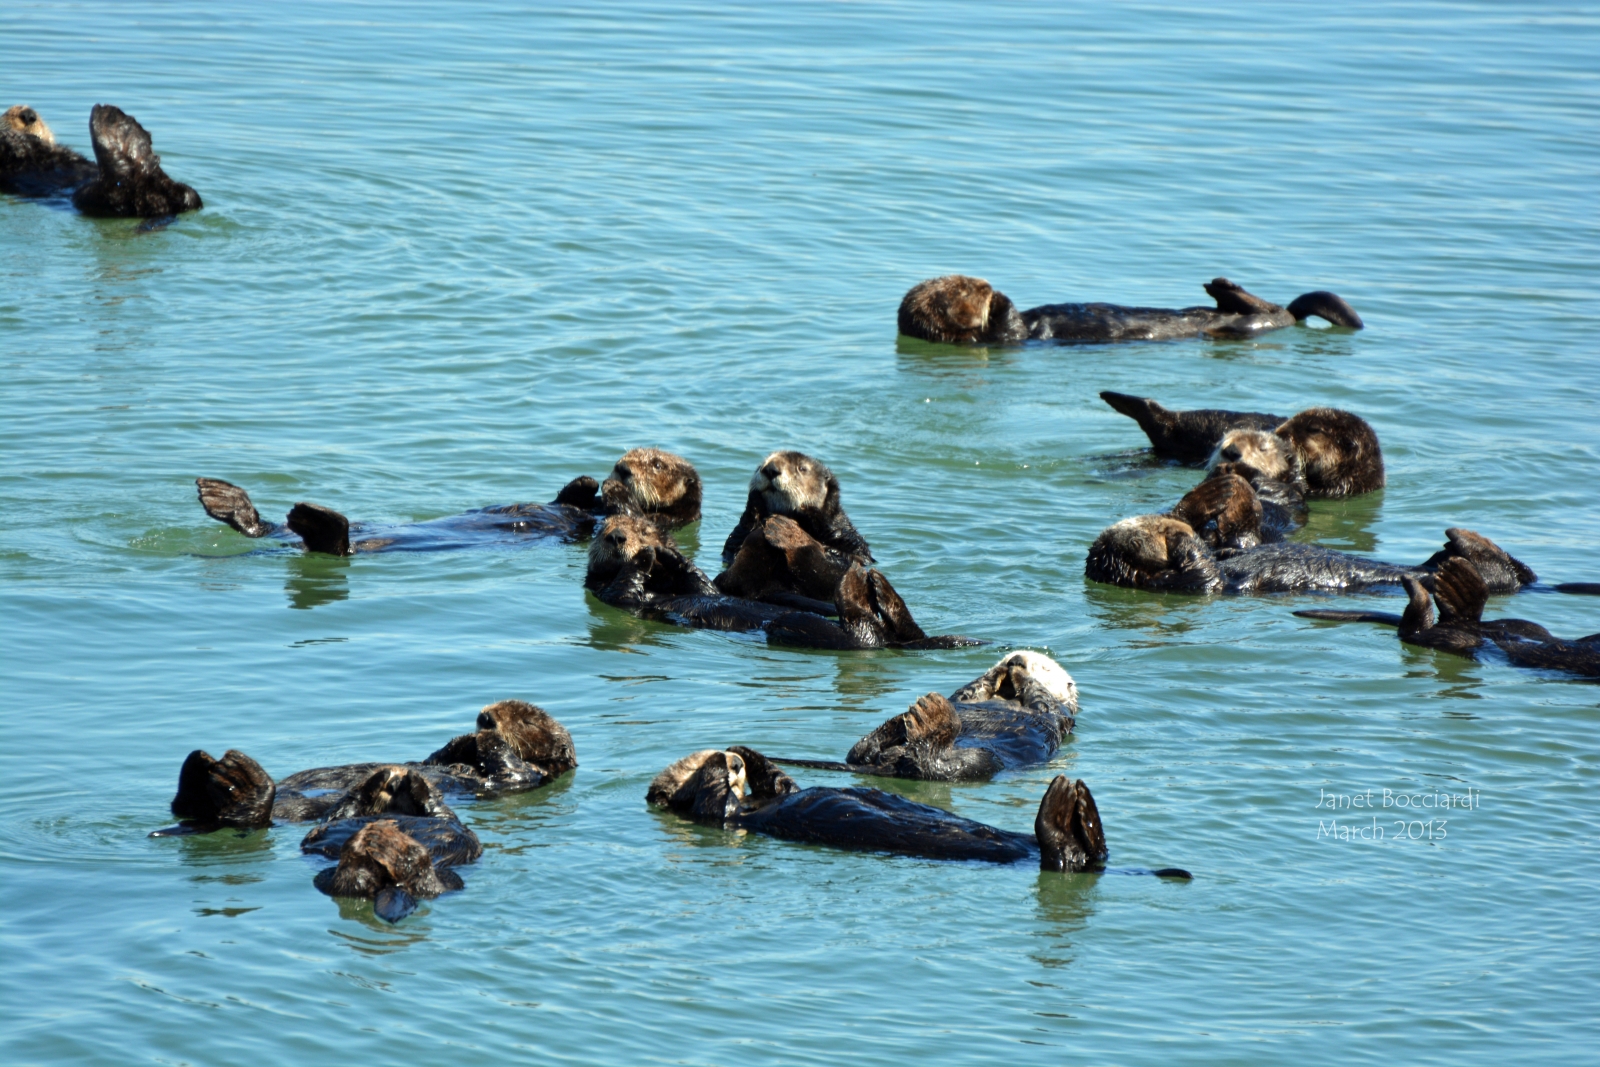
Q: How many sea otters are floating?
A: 13